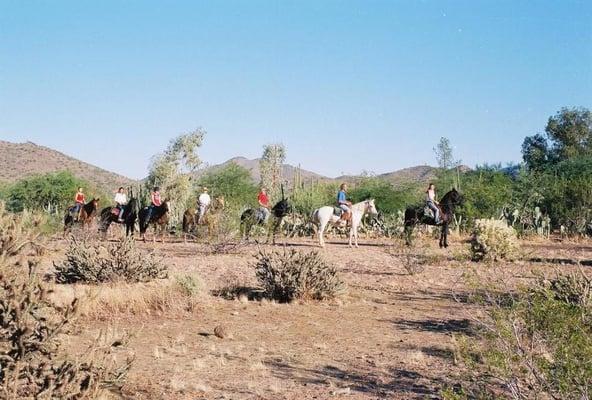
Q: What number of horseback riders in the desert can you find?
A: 7